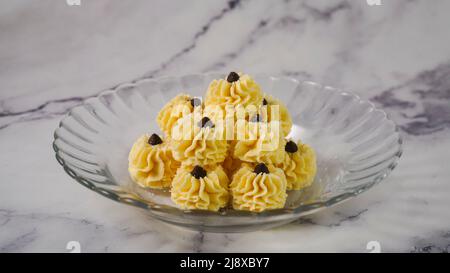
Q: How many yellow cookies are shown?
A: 9